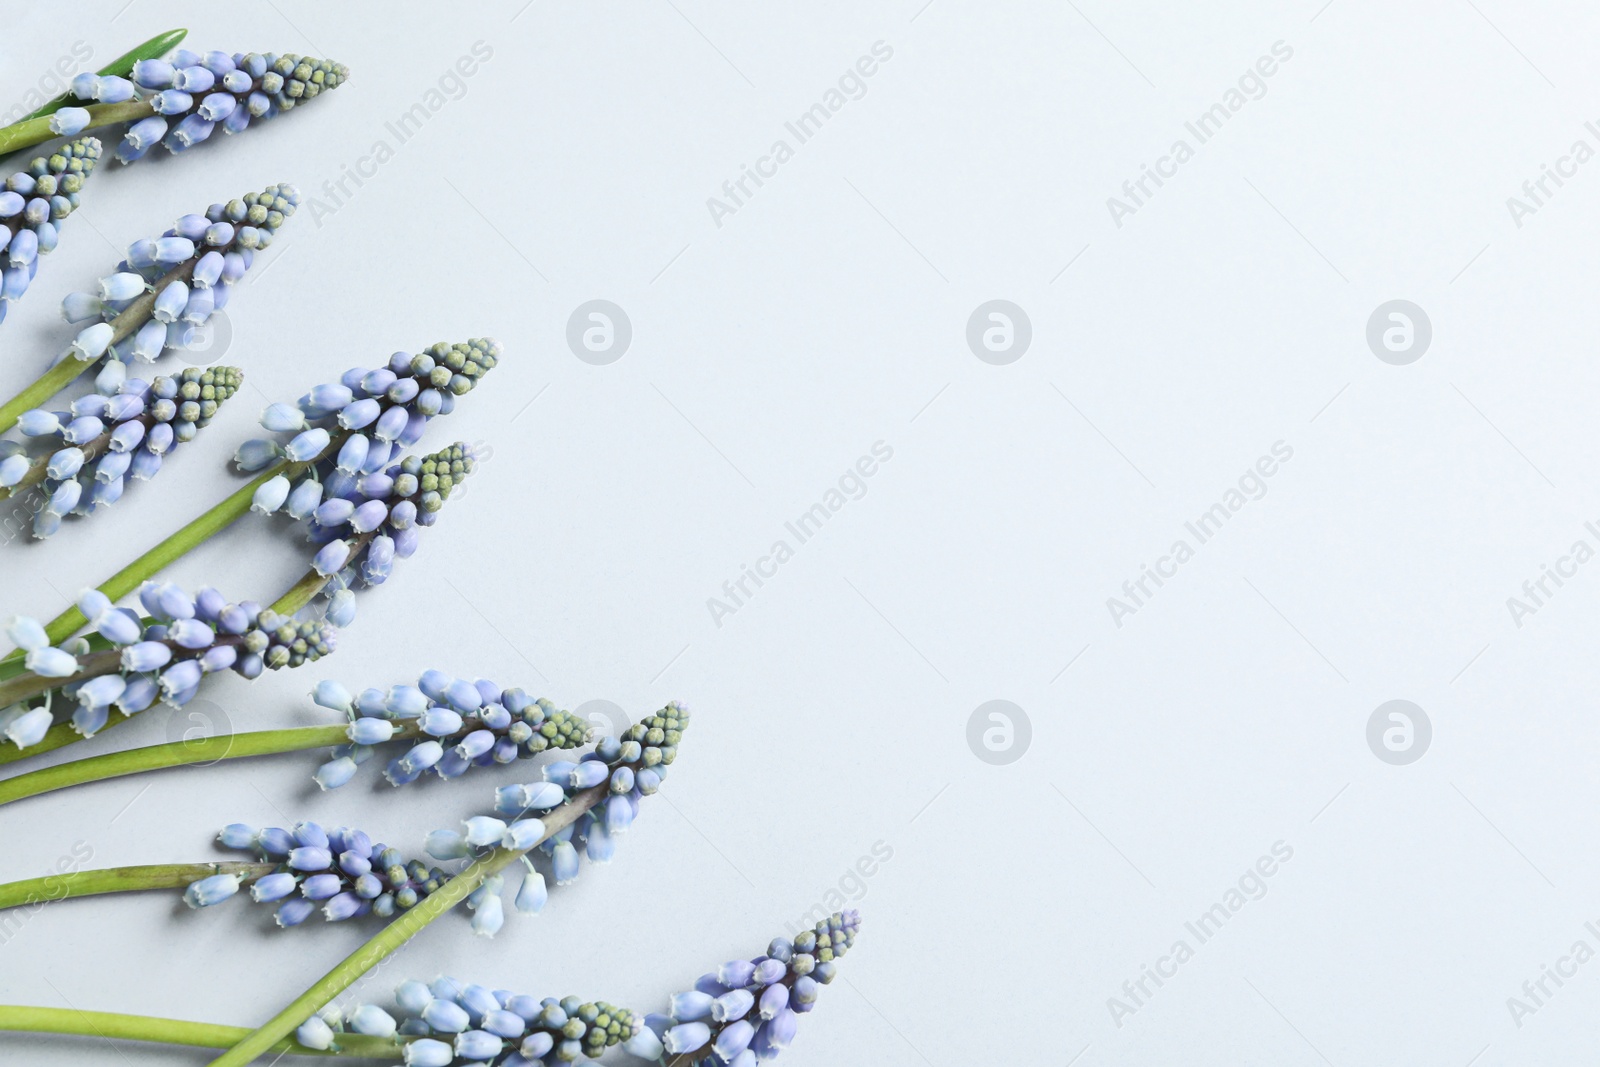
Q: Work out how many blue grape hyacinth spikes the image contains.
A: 12